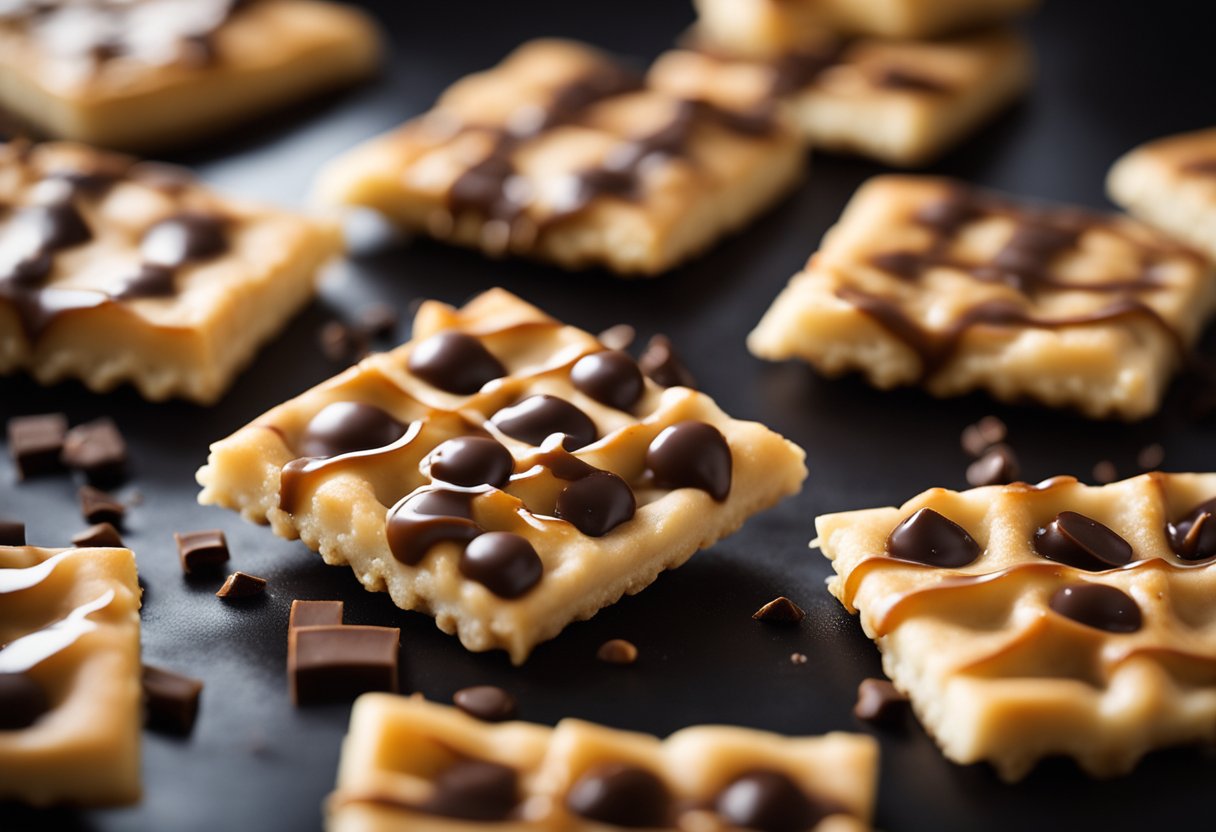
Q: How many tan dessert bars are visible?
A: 11